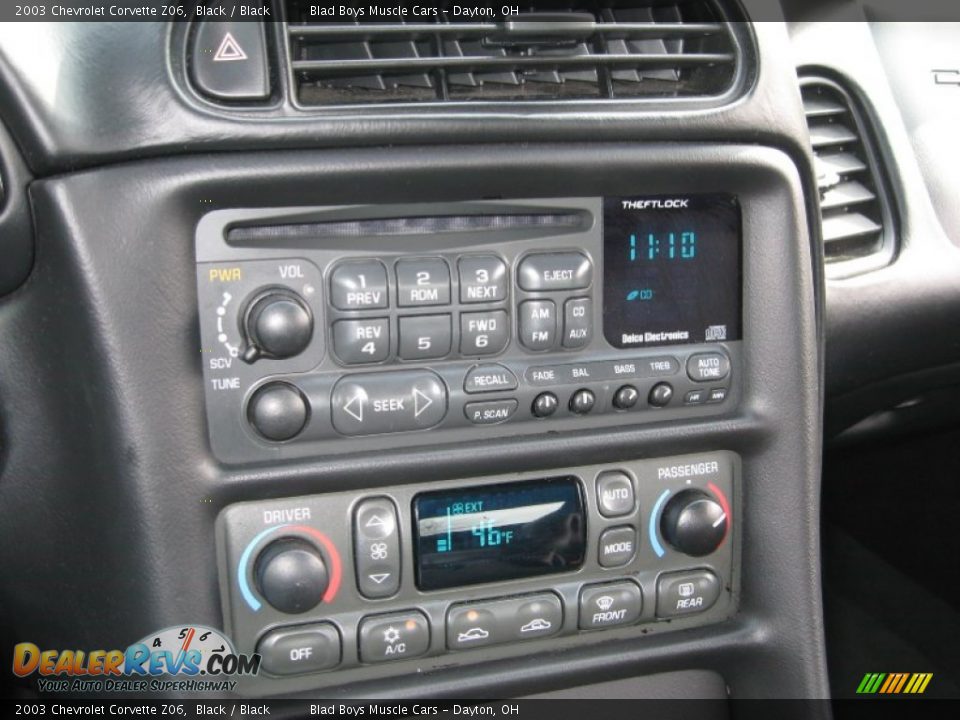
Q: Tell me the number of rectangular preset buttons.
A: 6